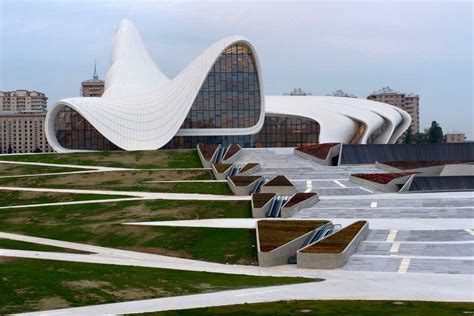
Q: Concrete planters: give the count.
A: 13